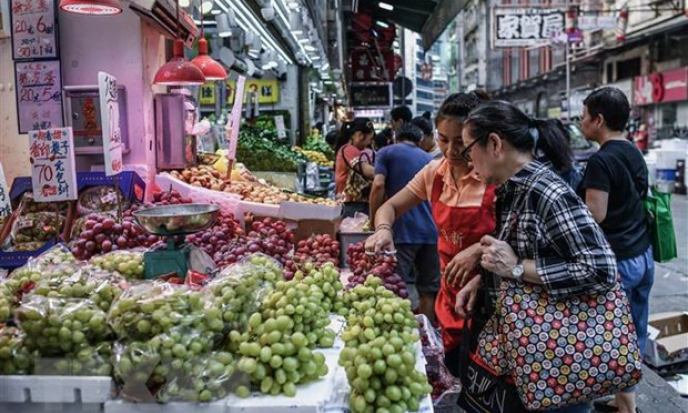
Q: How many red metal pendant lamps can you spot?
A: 3